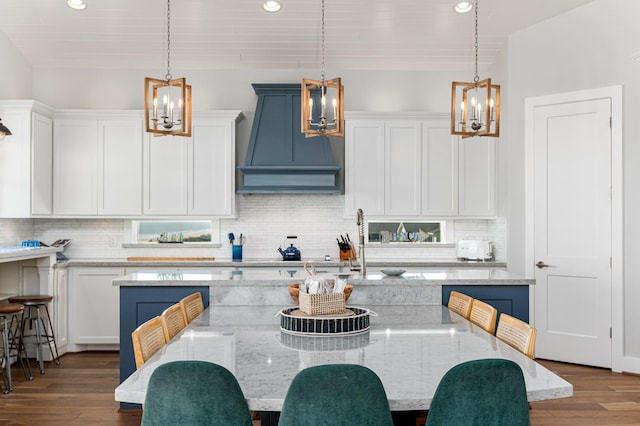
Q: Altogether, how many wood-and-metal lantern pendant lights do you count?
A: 3